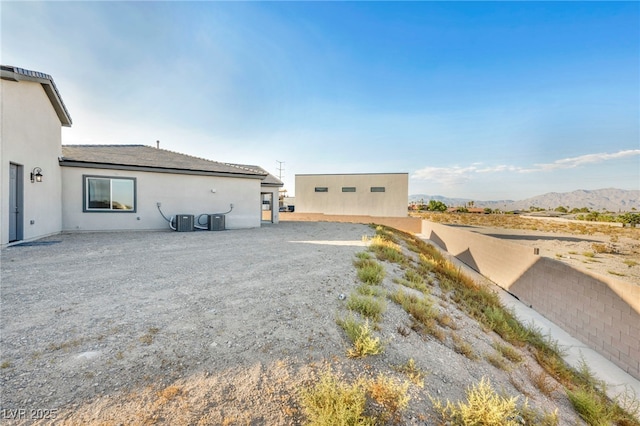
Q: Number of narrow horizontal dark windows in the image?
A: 3